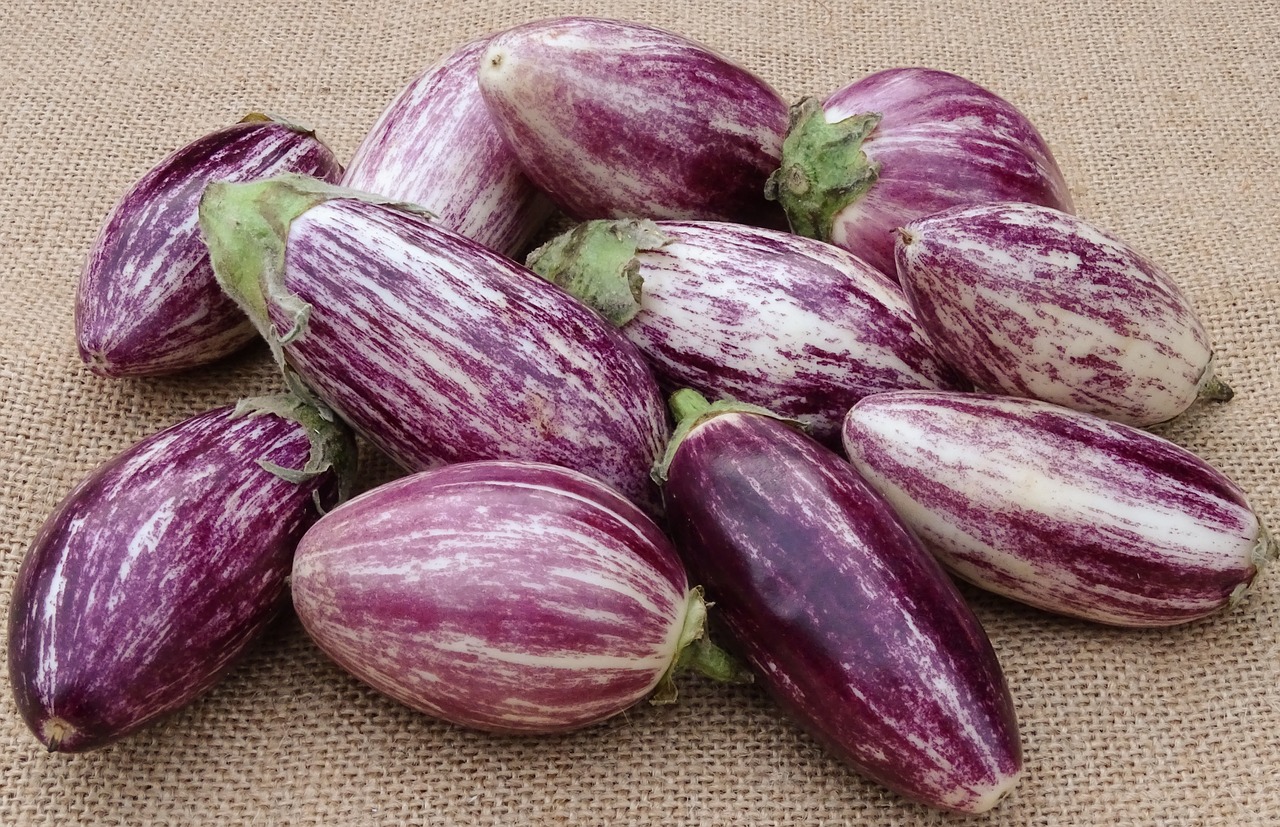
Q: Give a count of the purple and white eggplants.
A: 11